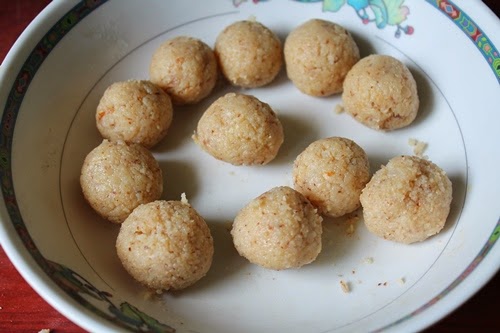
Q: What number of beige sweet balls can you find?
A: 11